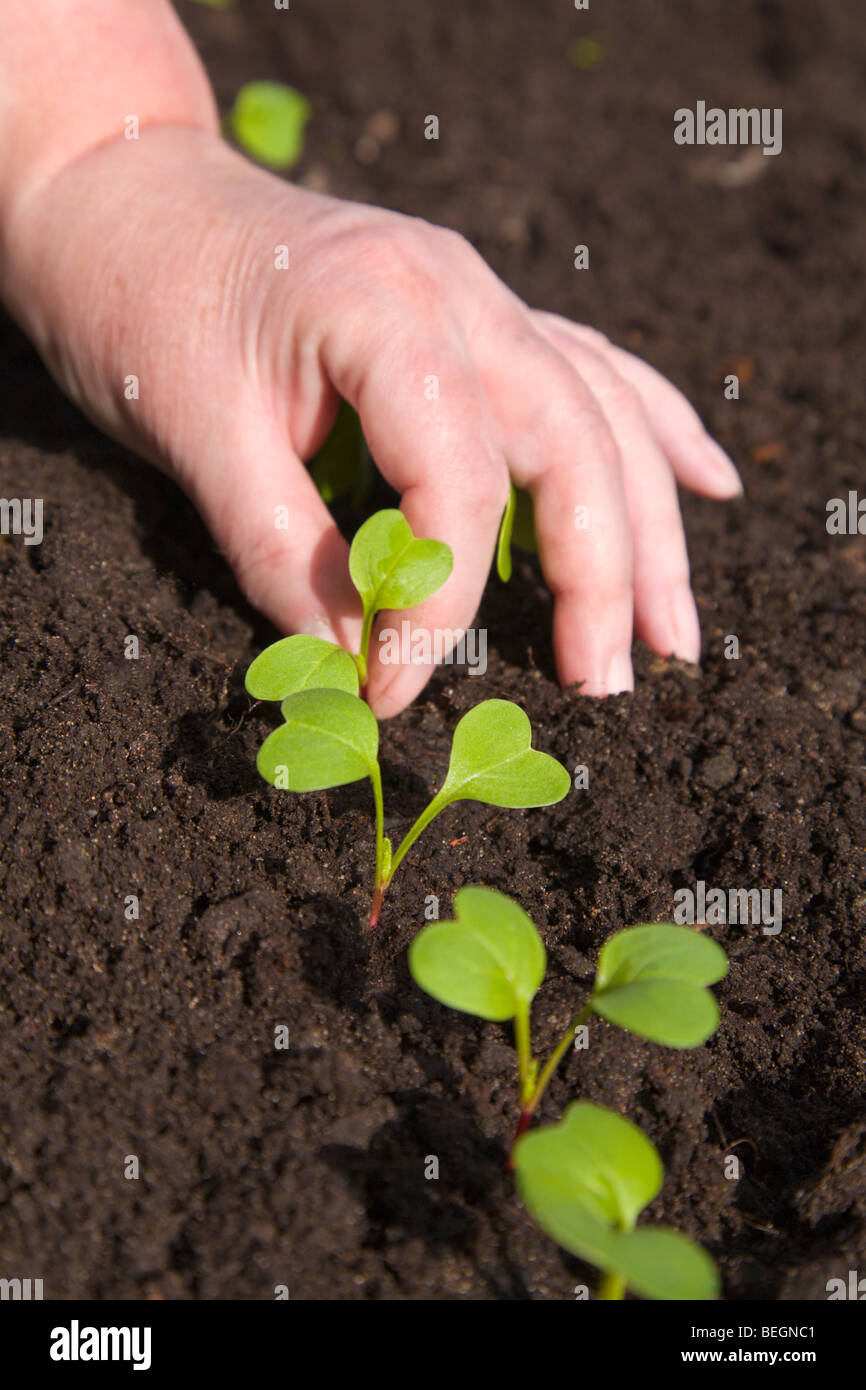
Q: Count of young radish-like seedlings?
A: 4